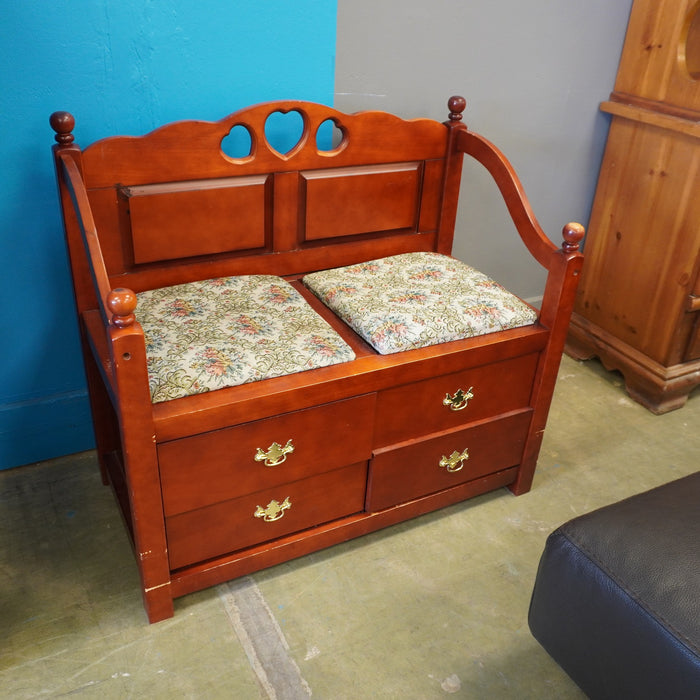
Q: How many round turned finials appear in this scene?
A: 4